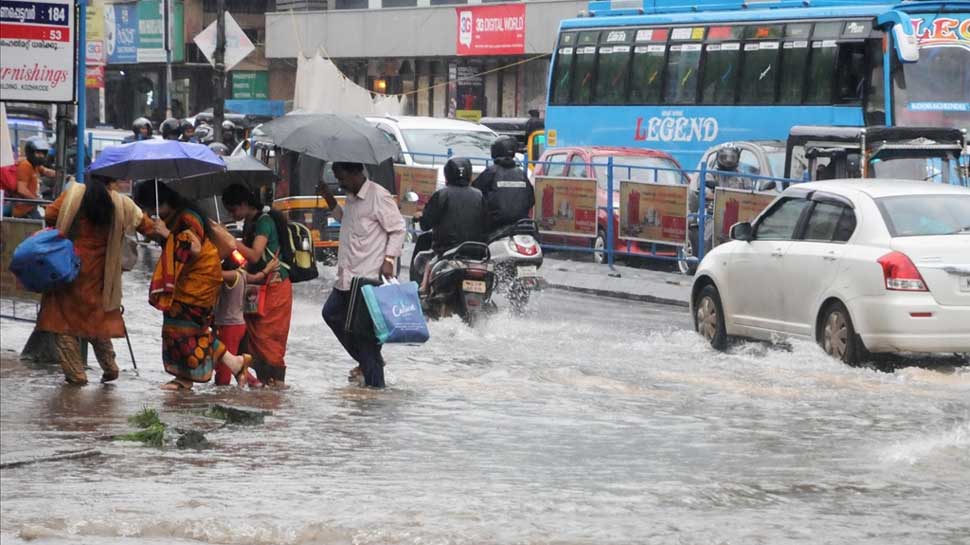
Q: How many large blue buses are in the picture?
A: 1